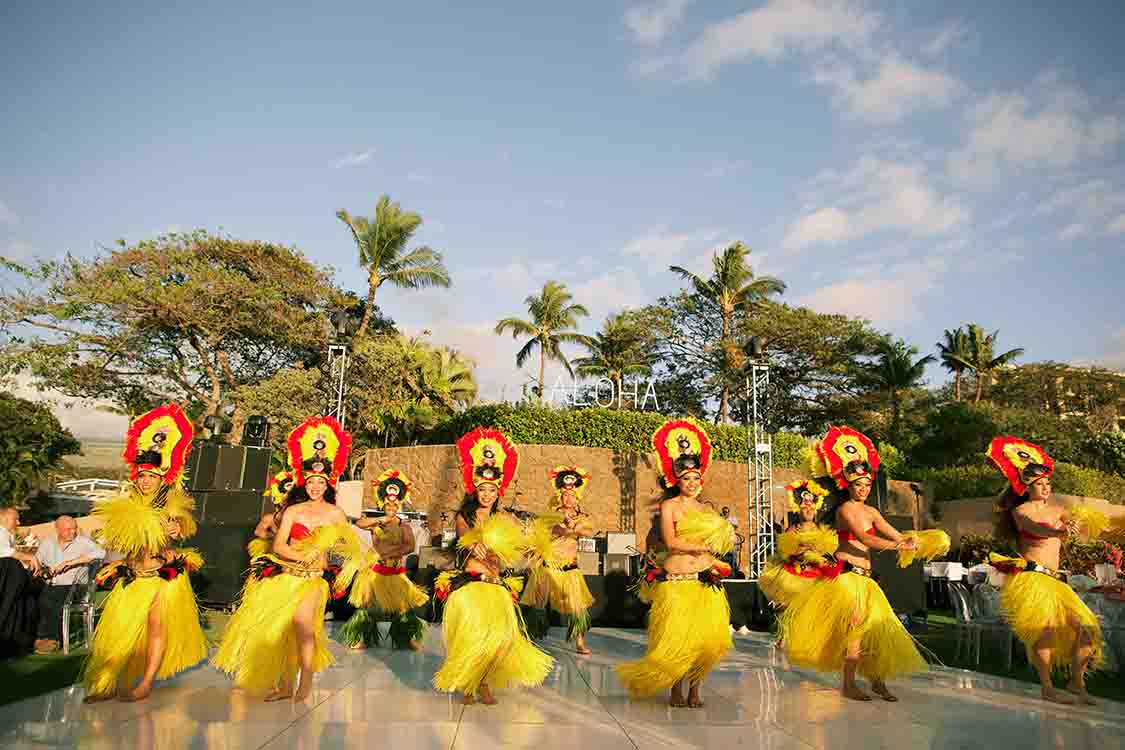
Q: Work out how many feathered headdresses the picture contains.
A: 10